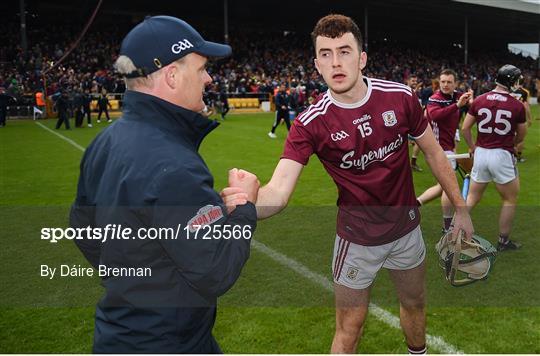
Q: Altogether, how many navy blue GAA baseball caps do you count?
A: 1